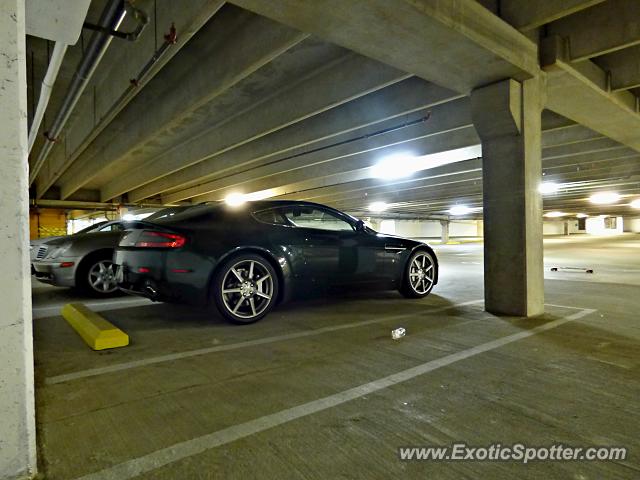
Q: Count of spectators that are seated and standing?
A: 0